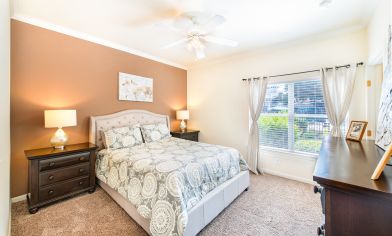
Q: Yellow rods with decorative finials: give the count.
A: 0